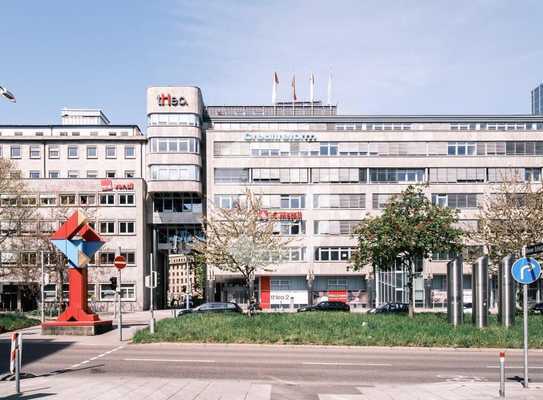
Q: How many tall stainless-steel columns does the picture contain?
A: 3